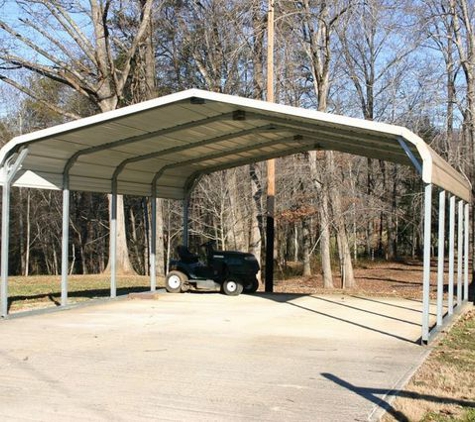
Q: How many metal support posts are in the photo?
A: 10